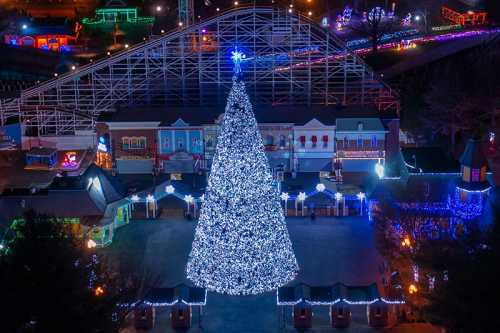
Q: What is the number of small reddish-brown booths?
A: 5